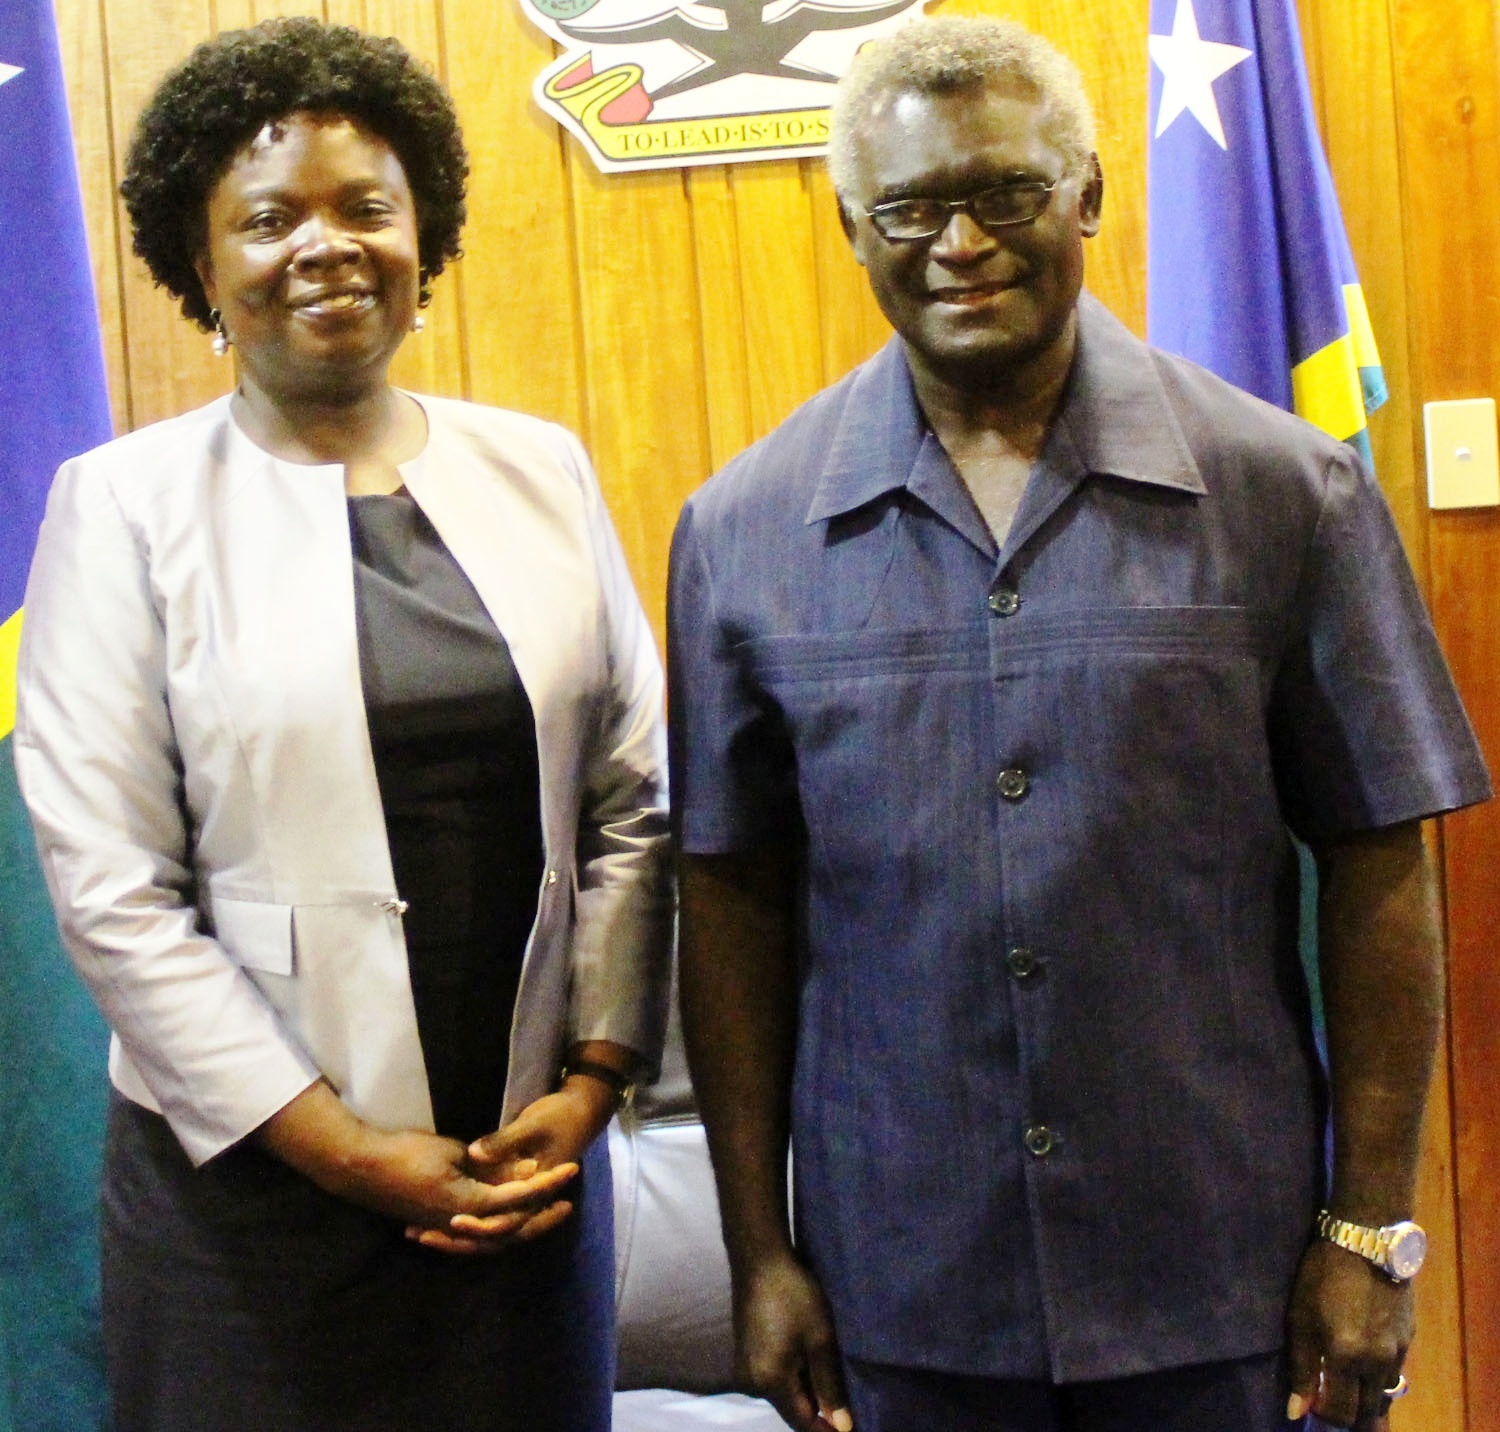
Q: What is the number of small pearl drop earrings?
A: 2